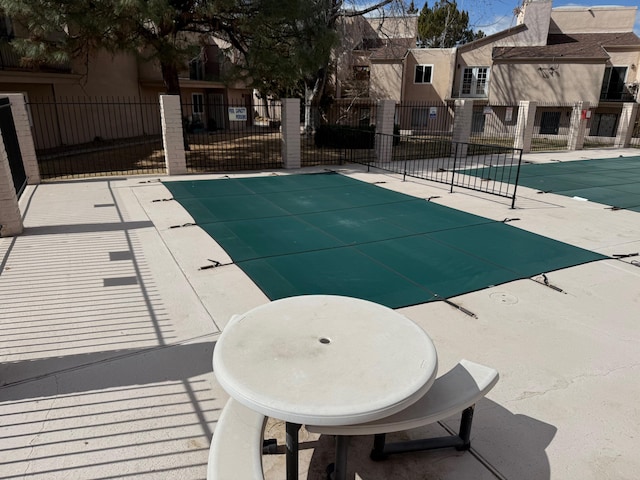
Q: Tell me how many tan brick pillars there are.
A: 9